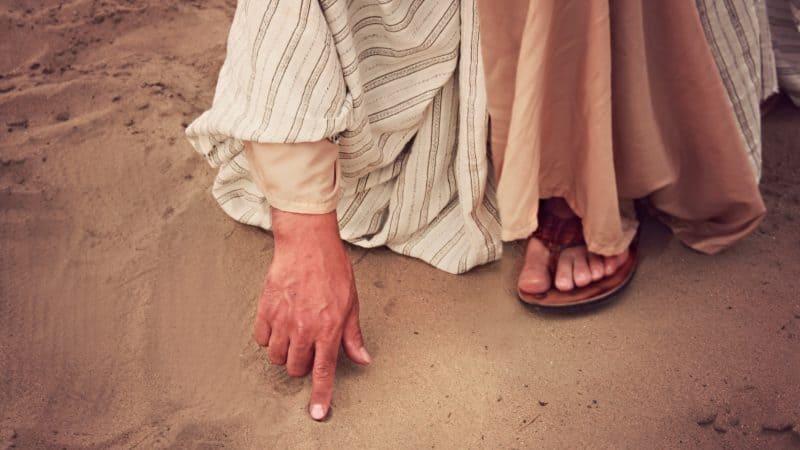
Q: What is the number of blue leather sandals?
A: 0